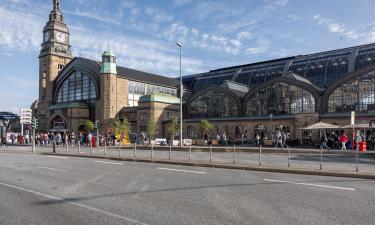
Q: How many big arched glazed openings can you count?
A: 4